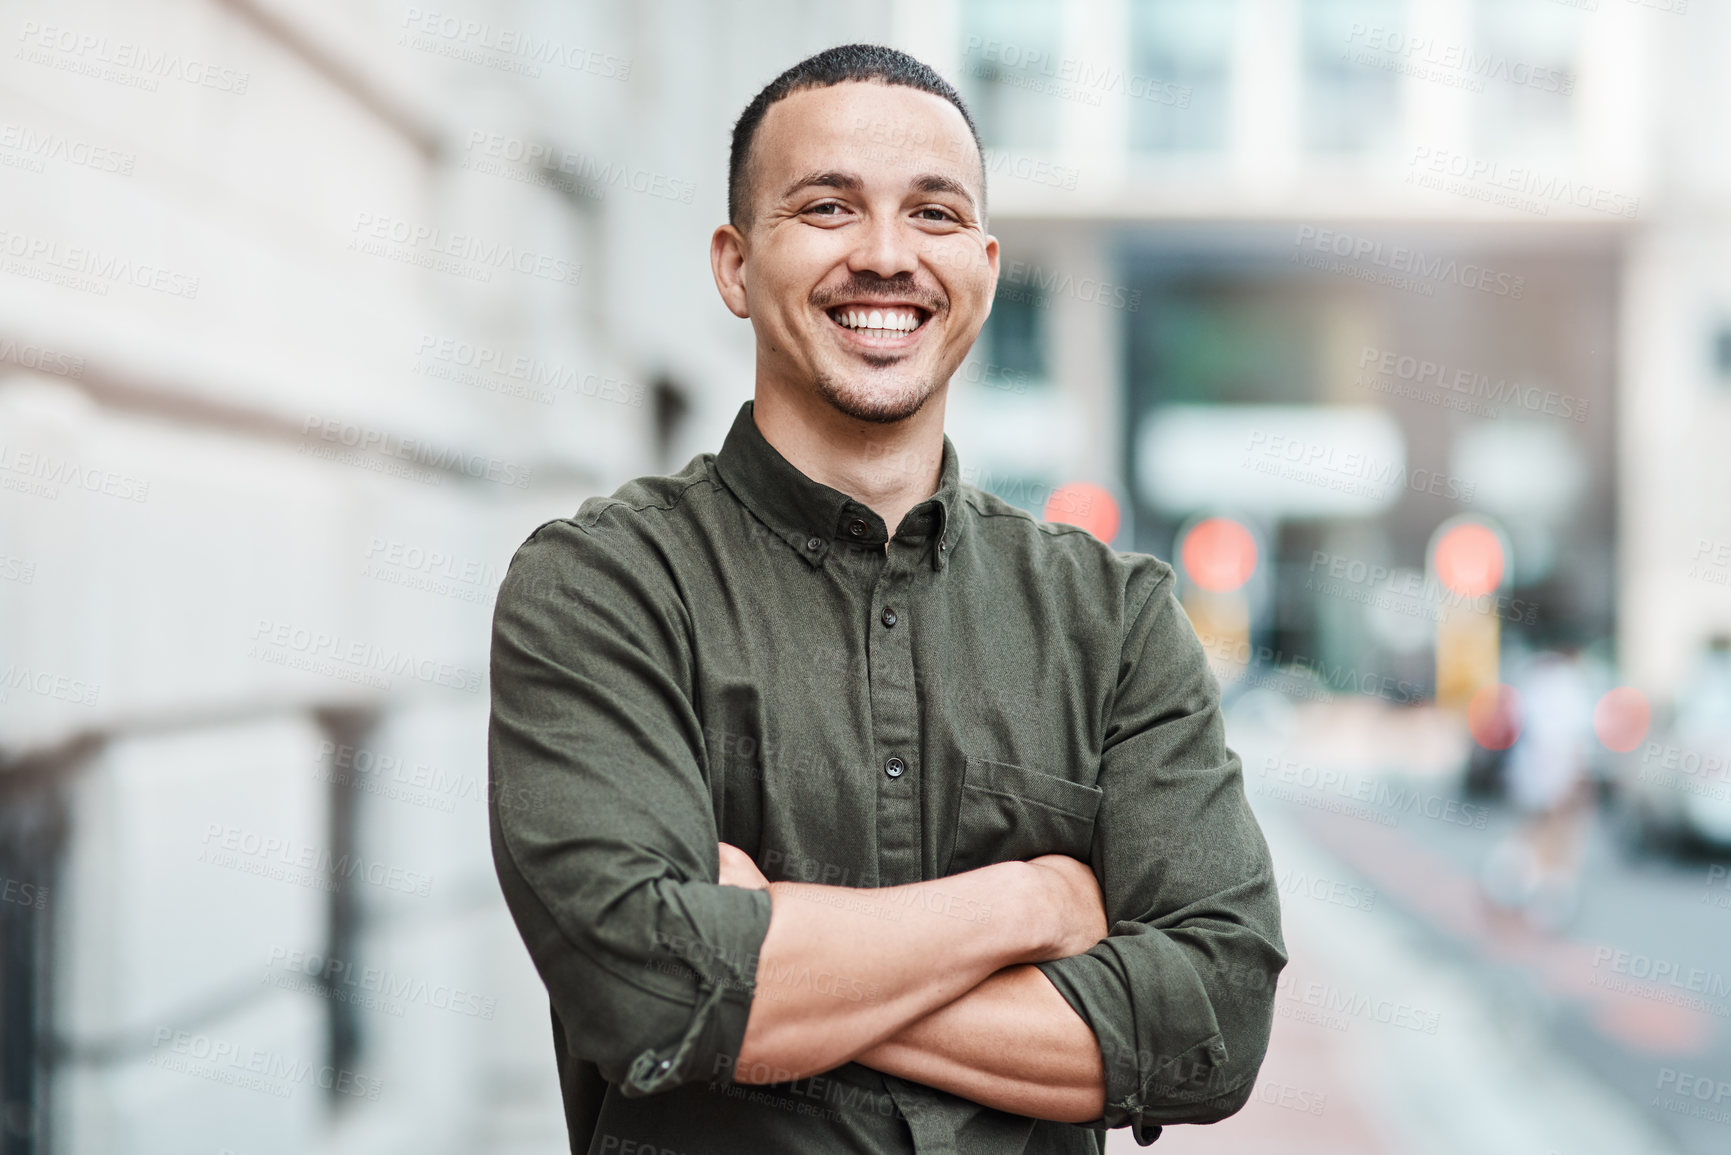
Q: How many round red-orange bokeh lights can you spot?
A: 5